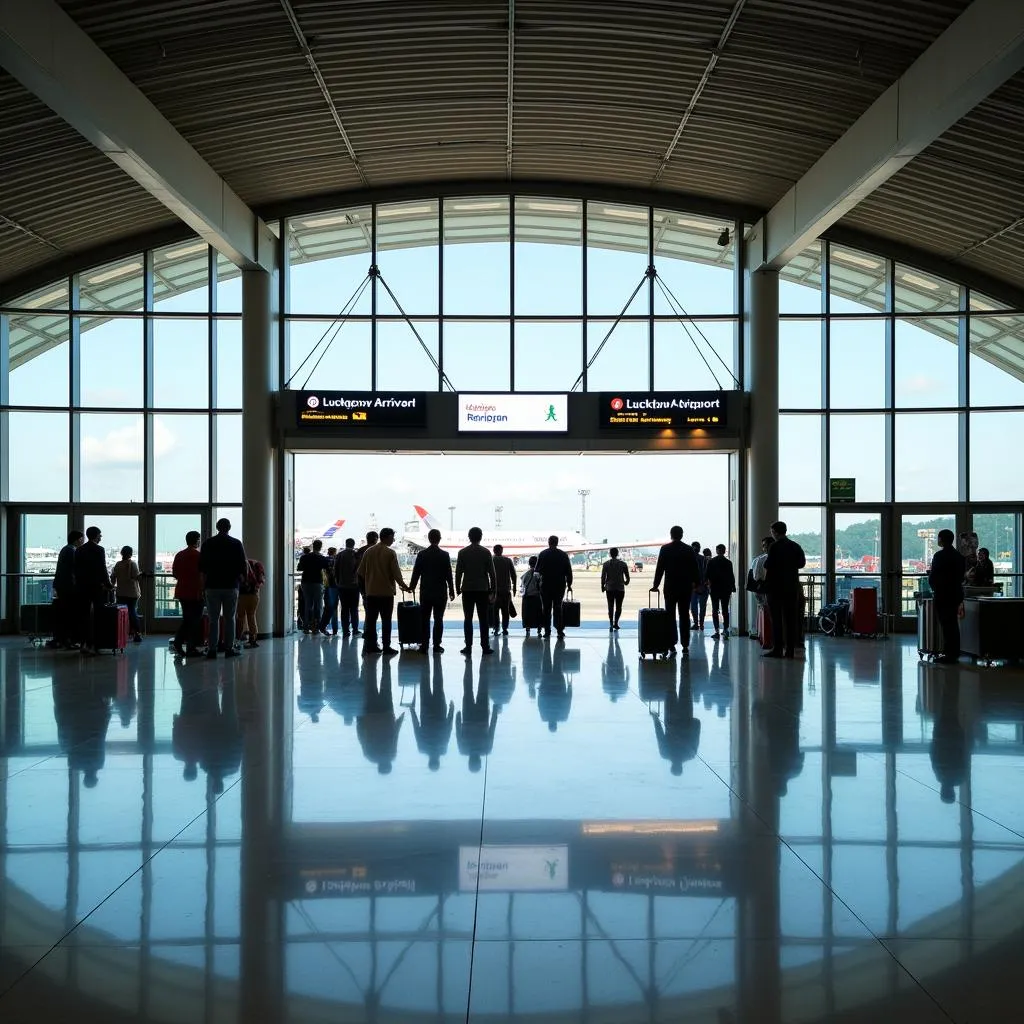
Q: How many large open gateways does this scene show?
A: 1